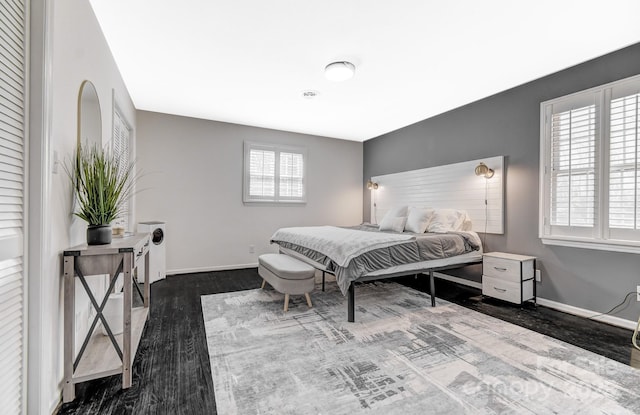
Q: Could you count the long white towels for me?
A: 0